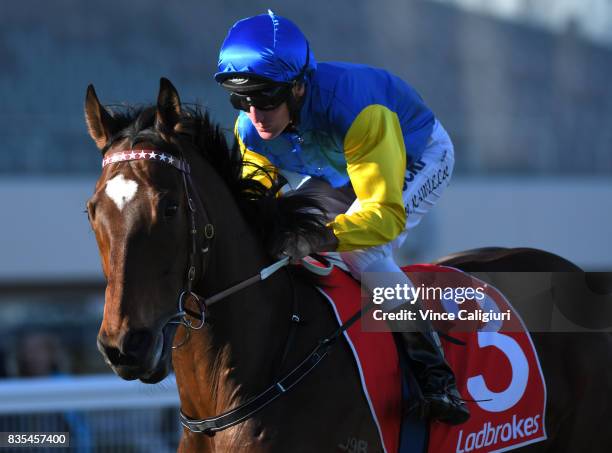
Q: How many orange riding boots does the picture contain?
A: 0